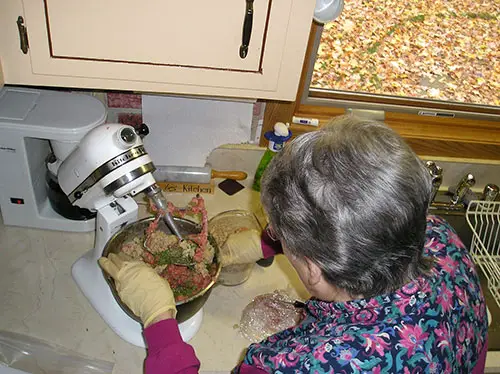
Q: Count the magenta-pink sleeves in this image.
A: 2